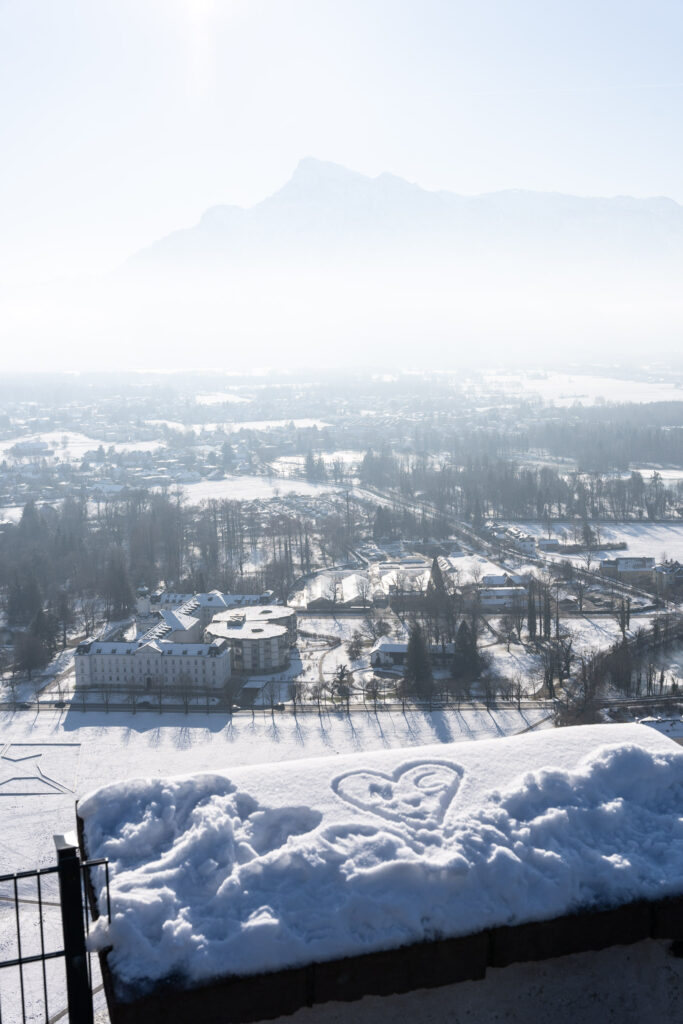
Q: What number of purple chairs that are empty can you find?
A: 0